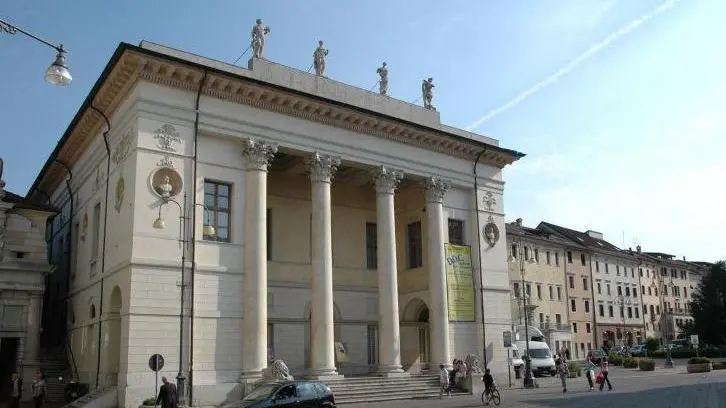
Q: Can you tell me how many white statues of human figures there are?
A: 4